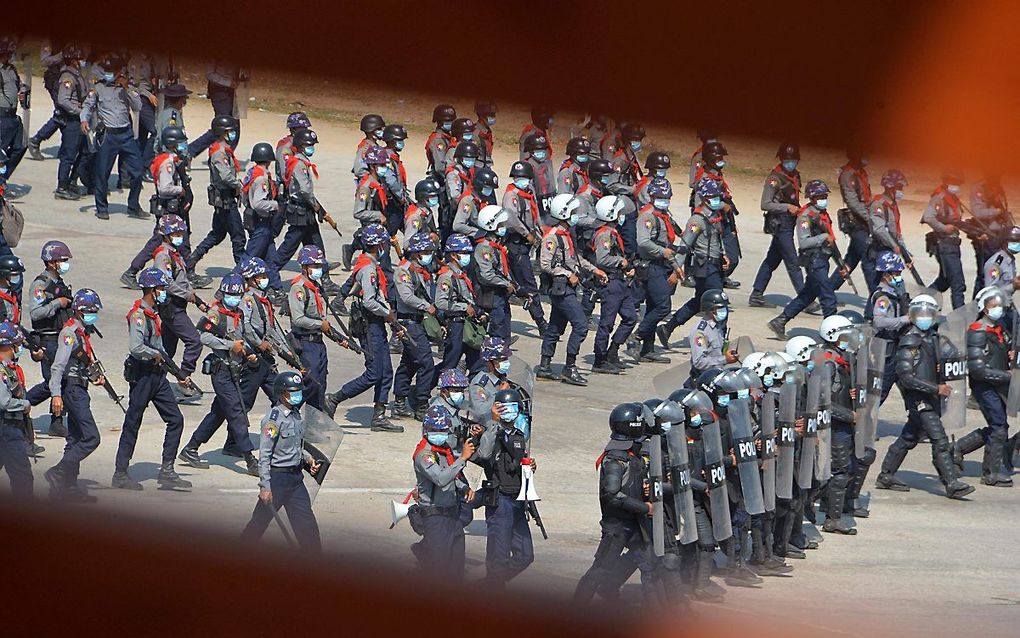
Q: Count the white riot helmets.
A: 9